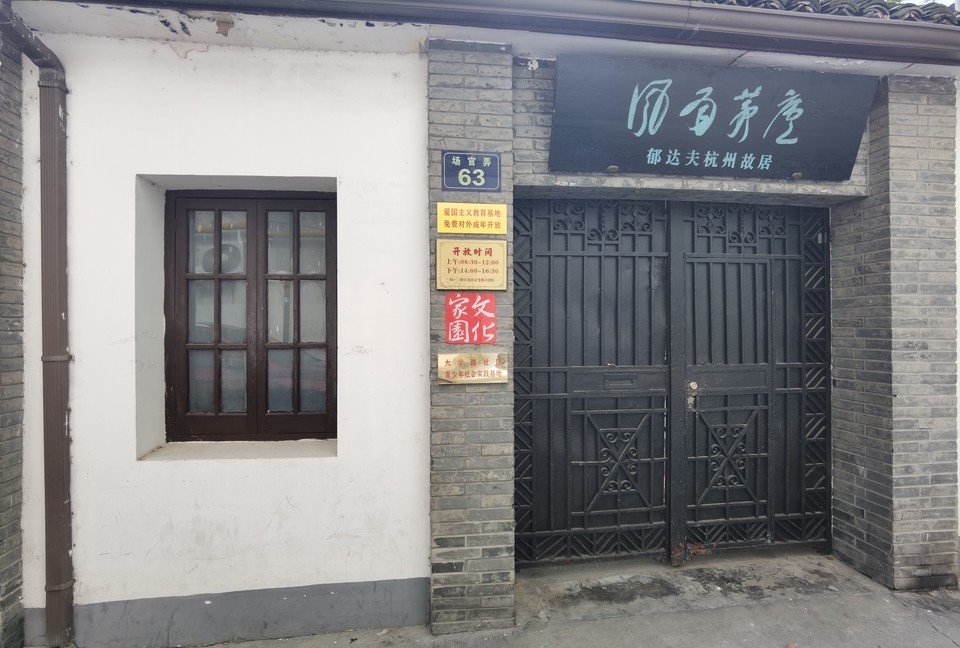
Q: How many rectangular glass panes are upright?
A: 12